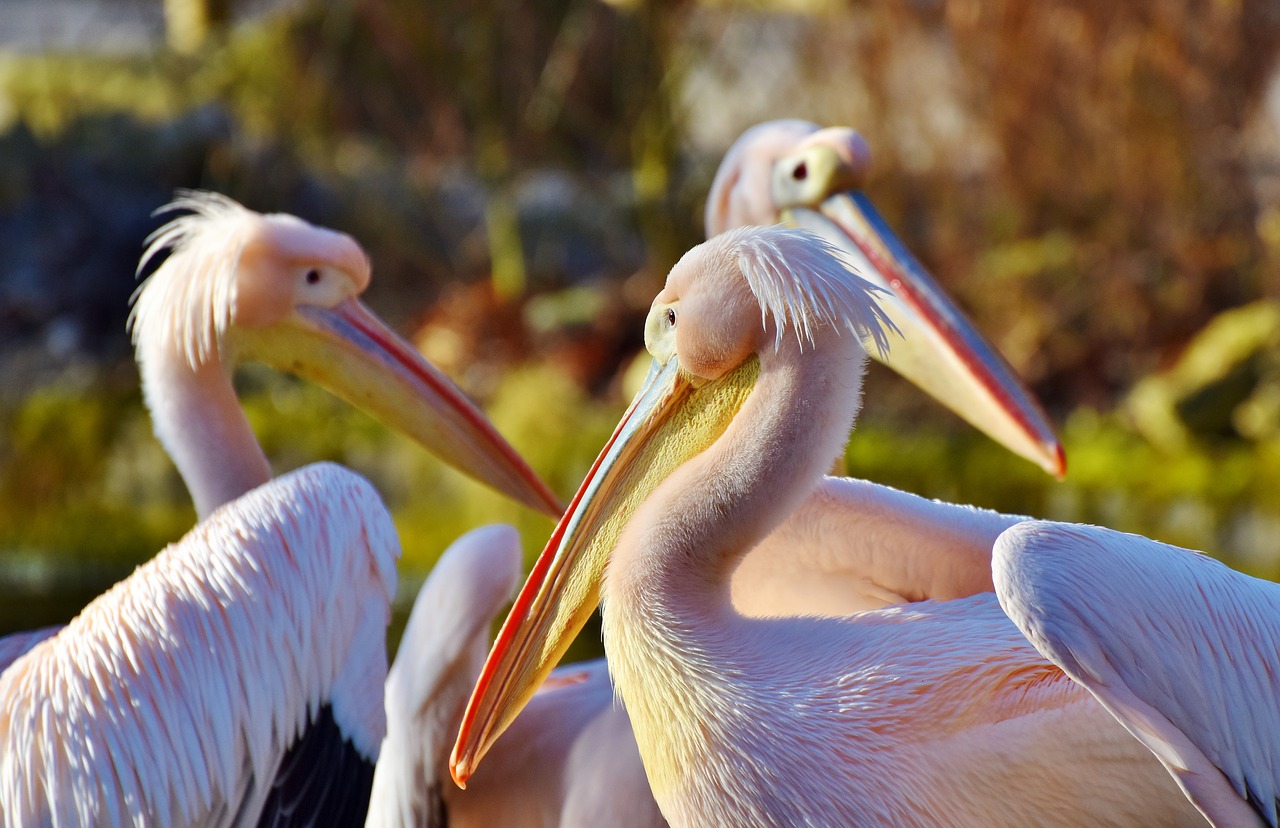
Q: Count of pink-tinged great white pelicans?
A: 3